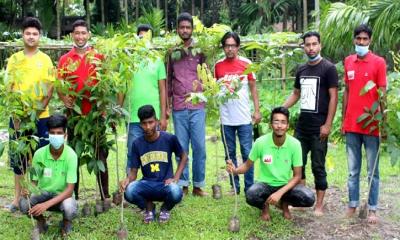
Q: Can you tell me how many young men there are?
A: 10